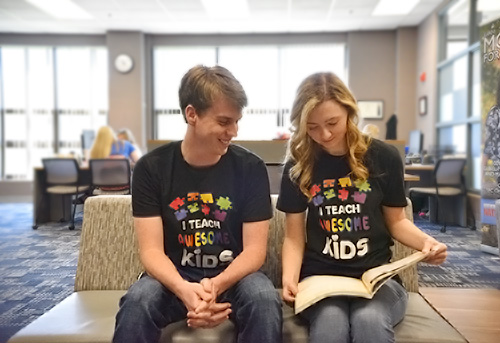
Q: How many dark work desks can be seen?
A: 2